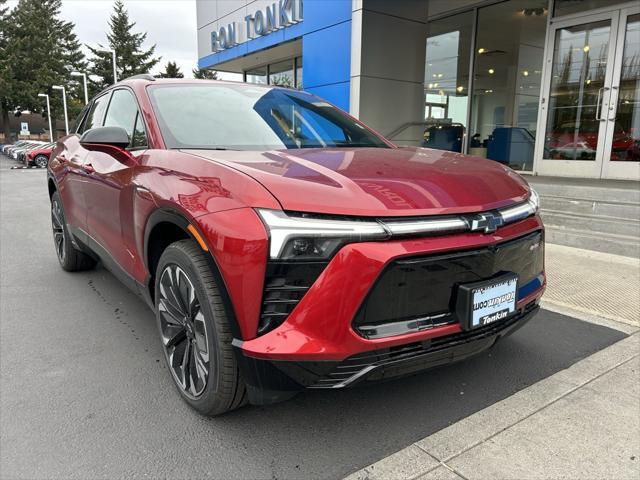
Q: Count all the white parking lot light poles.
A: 4